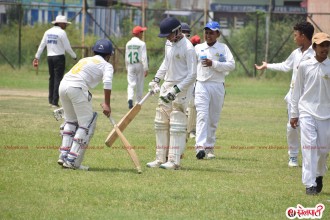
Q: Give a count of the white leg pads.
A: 4